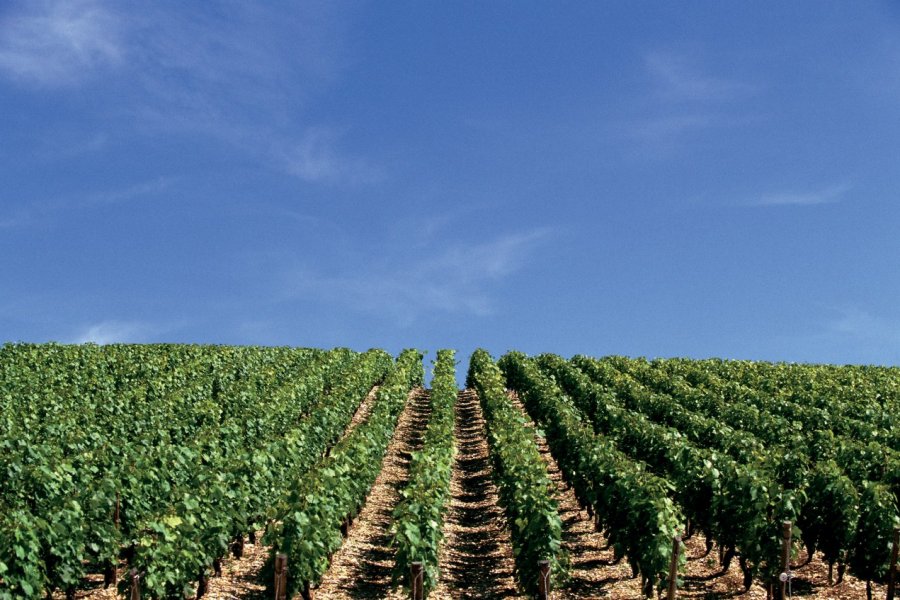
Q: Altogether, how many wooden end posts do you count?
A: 7